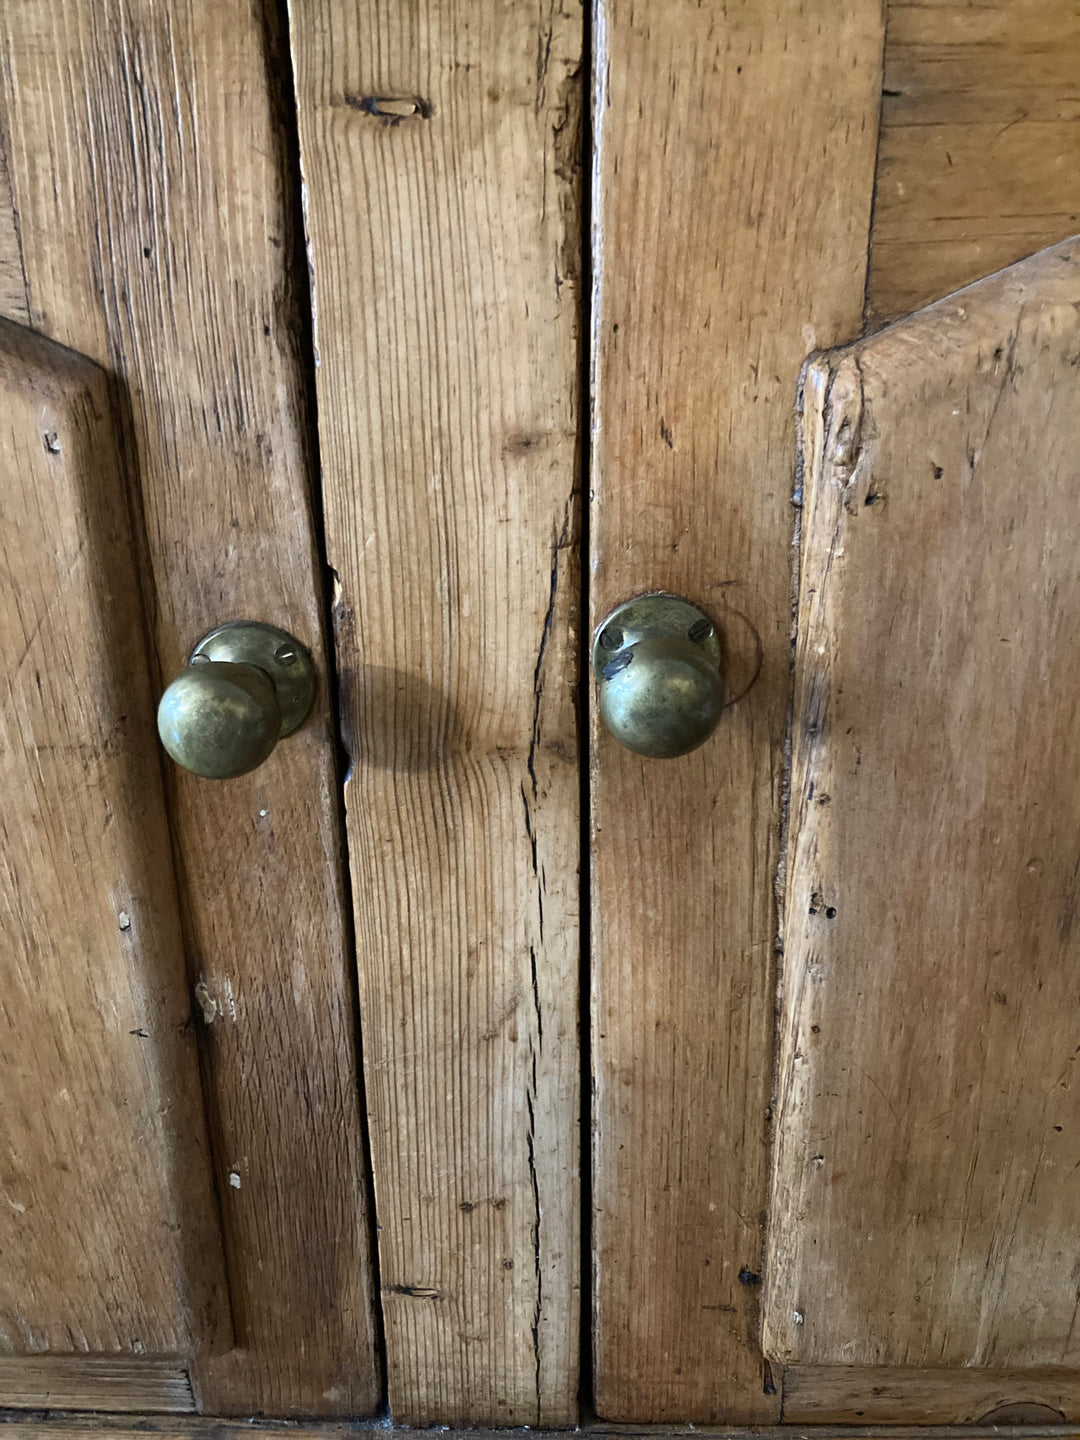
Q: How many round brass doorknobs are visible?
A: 2